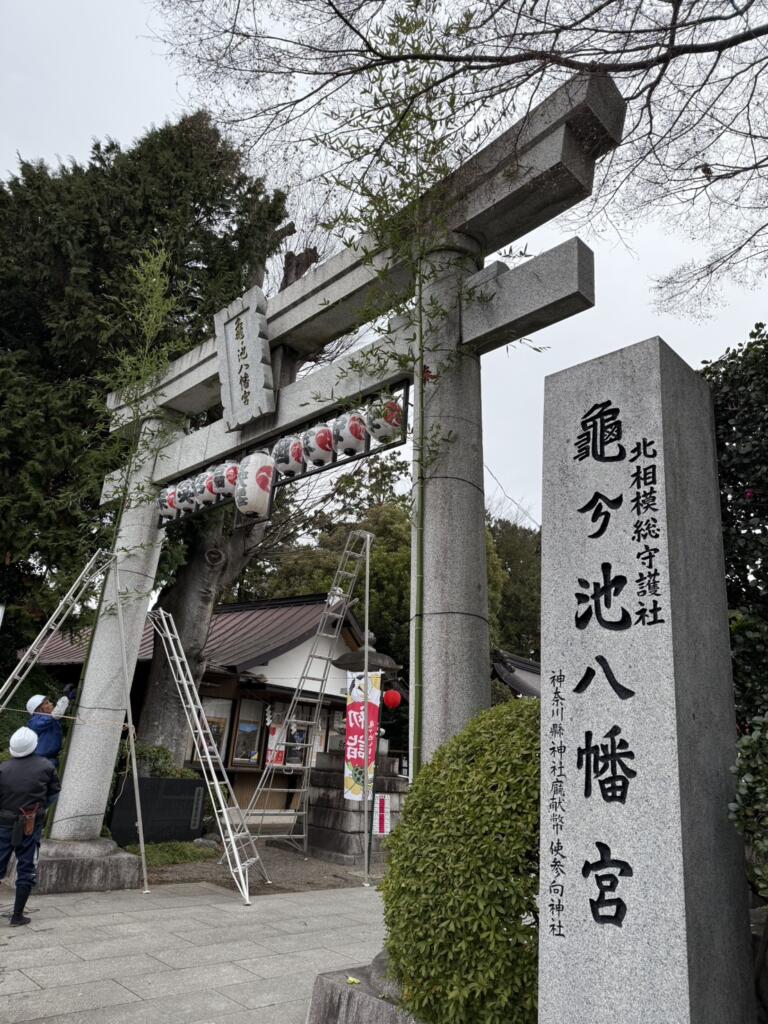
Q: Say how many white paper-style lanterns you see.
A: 9